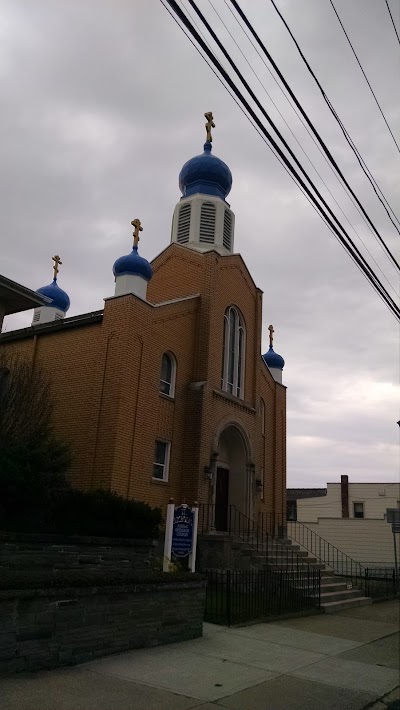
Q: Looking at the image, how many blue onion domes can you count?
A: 4